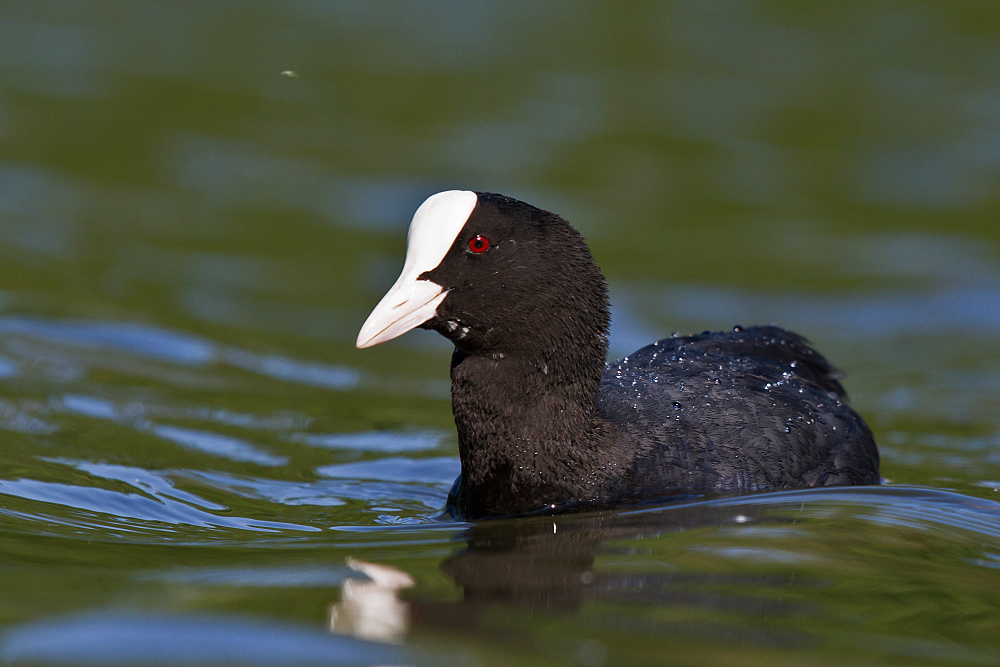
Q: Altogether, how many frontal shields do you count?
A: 1